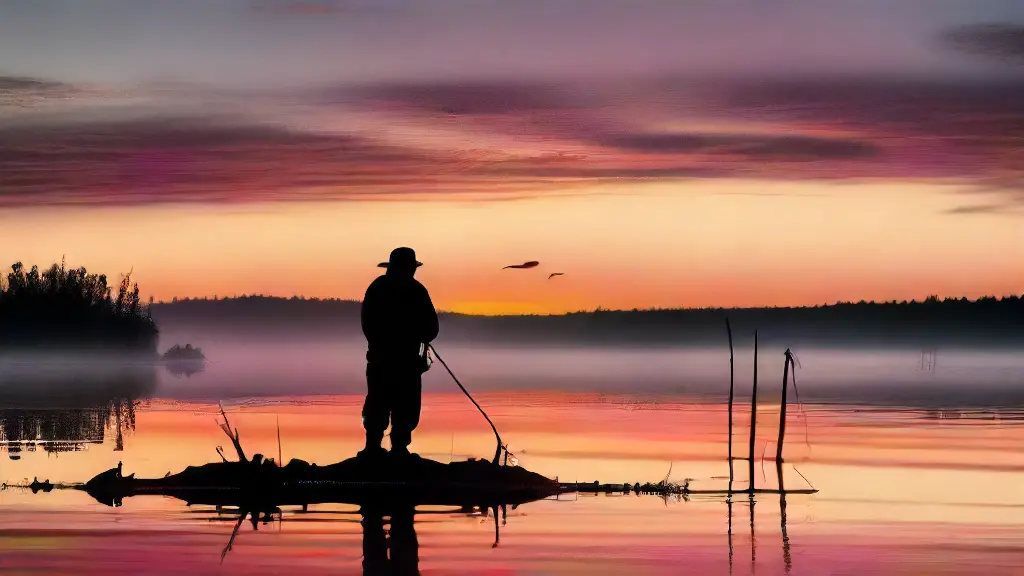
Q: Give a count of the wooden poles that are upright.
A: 3